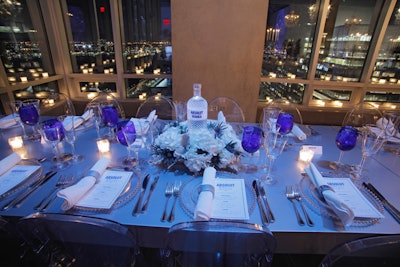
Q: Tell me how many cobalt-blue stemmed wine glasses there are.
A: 7